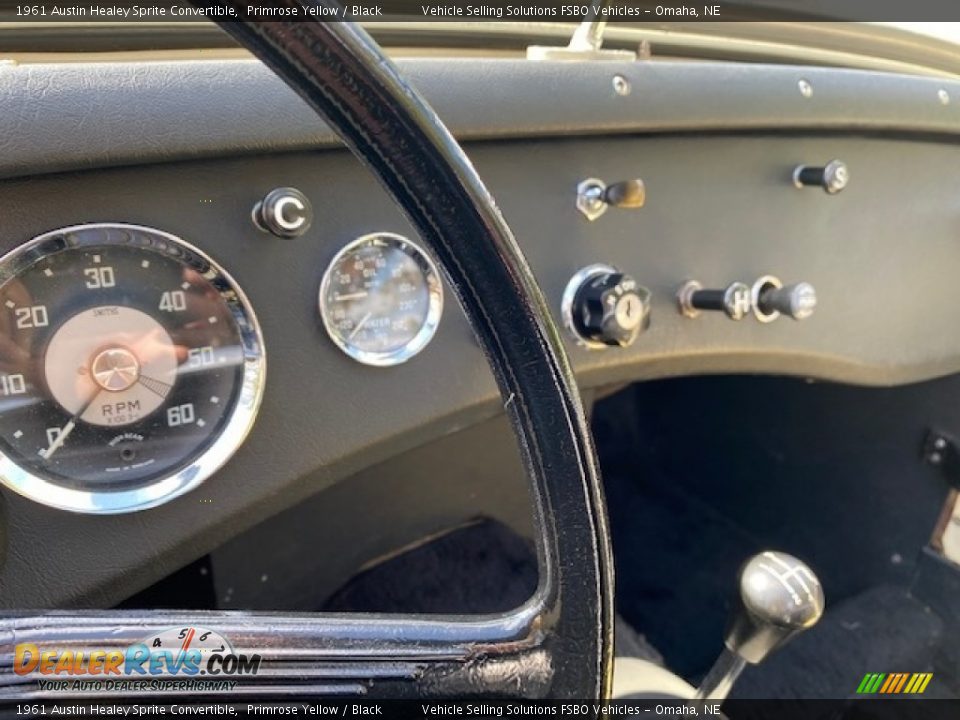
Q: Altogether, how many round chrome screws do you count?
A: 3